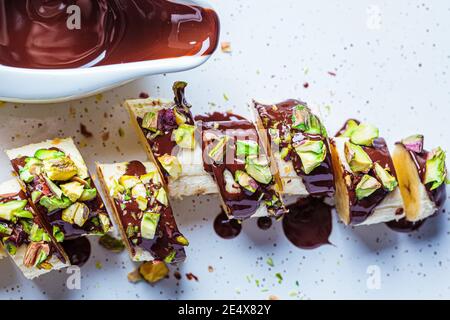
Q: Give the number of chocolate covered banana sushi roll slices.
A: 8